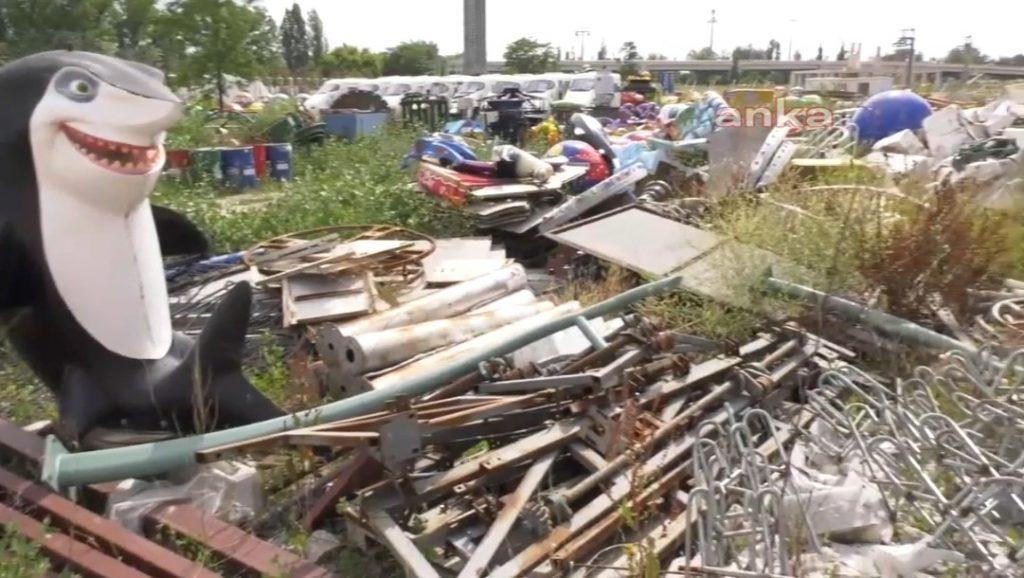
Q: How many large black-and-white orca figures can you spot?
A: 1